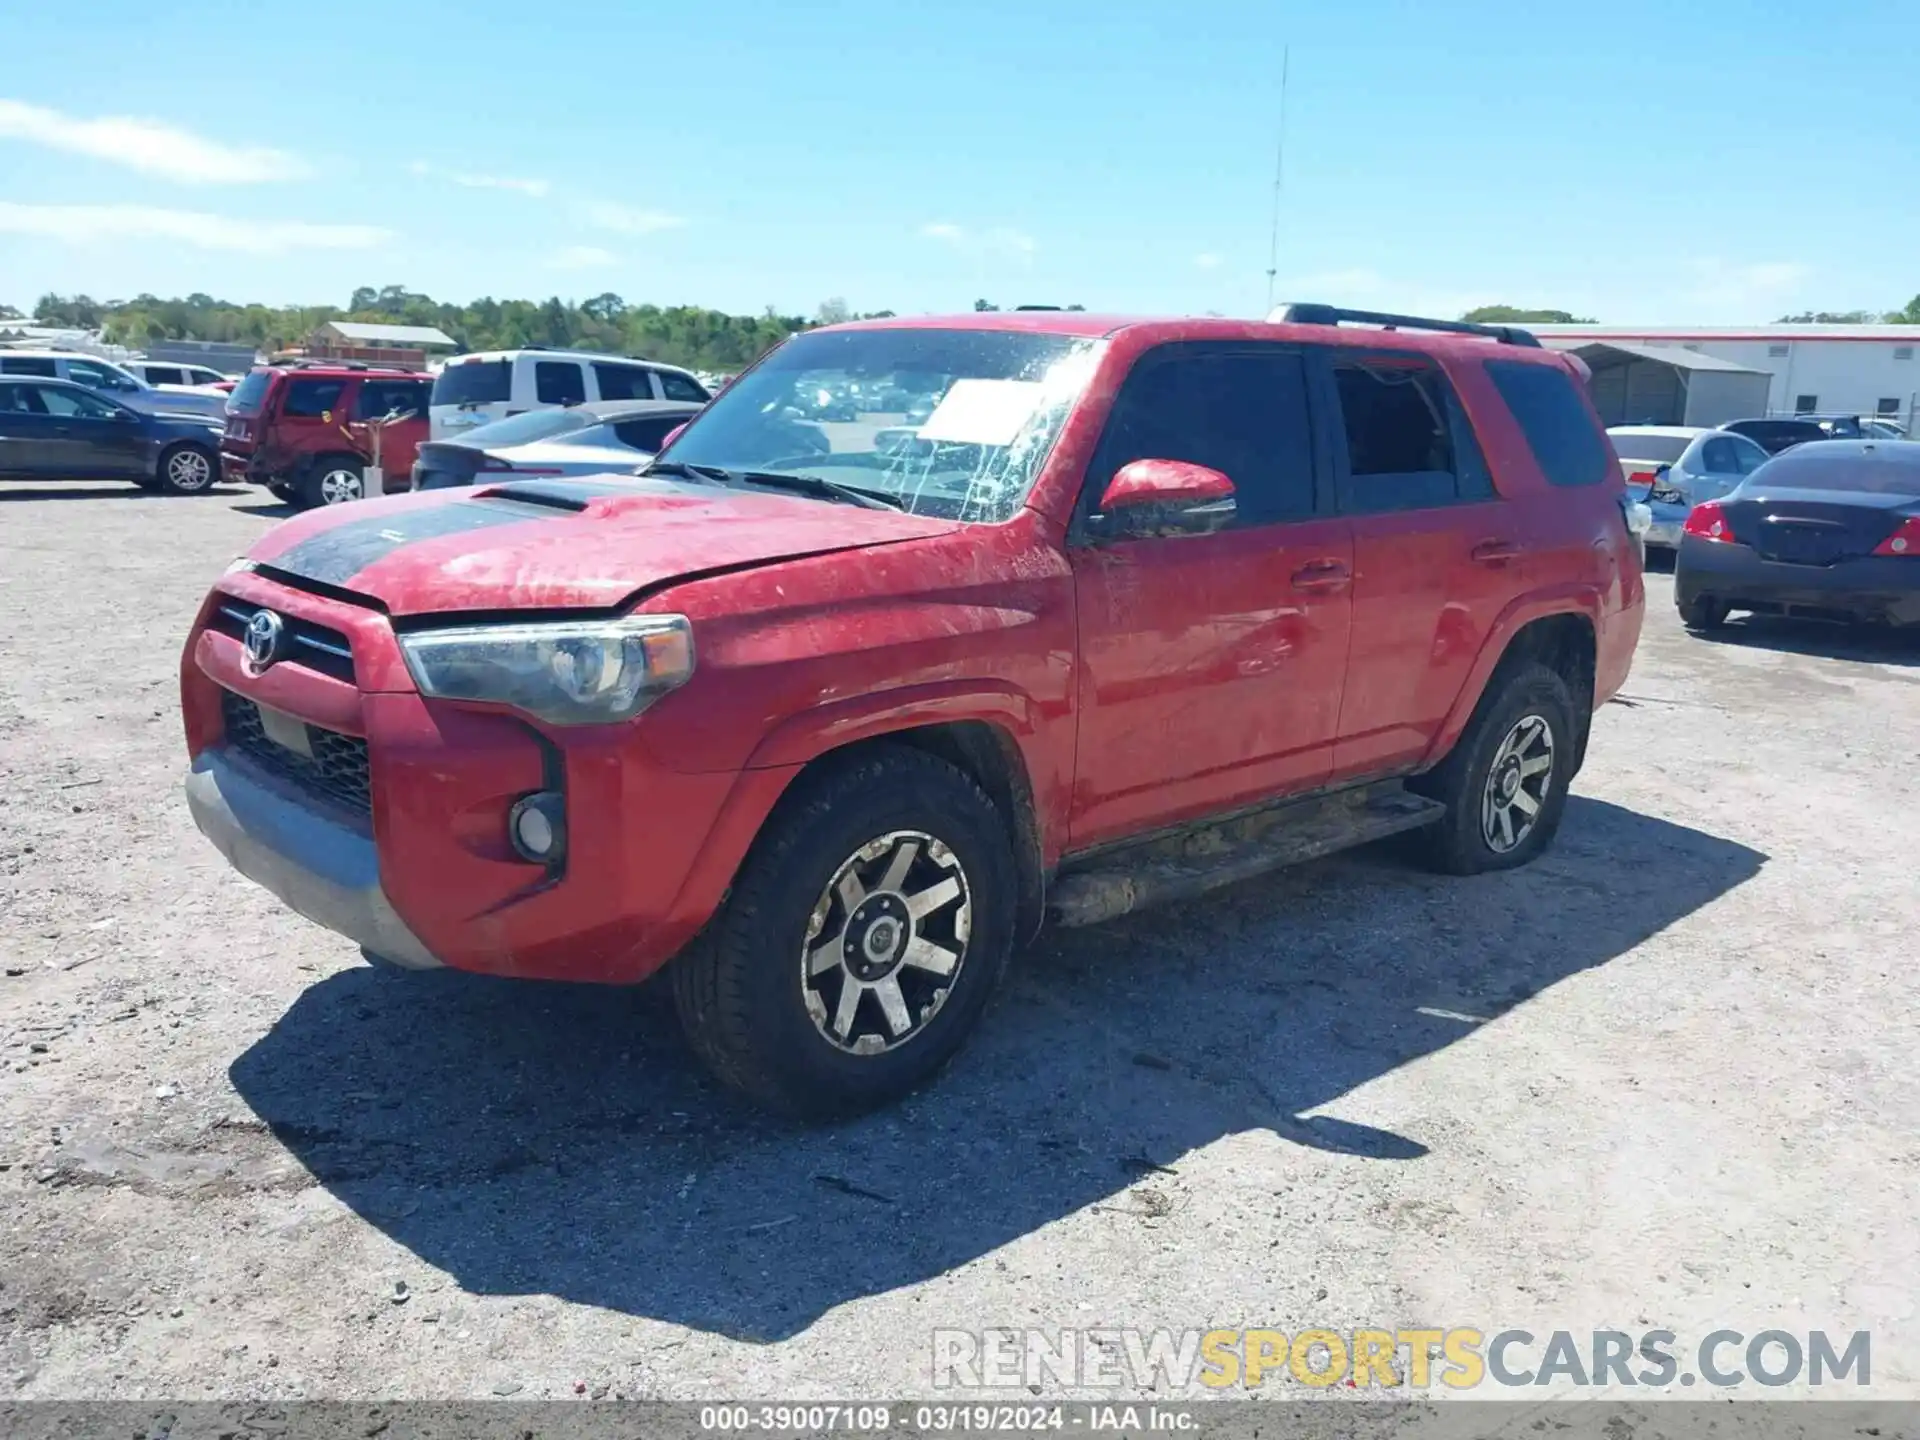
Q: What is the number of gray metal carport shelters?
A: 1